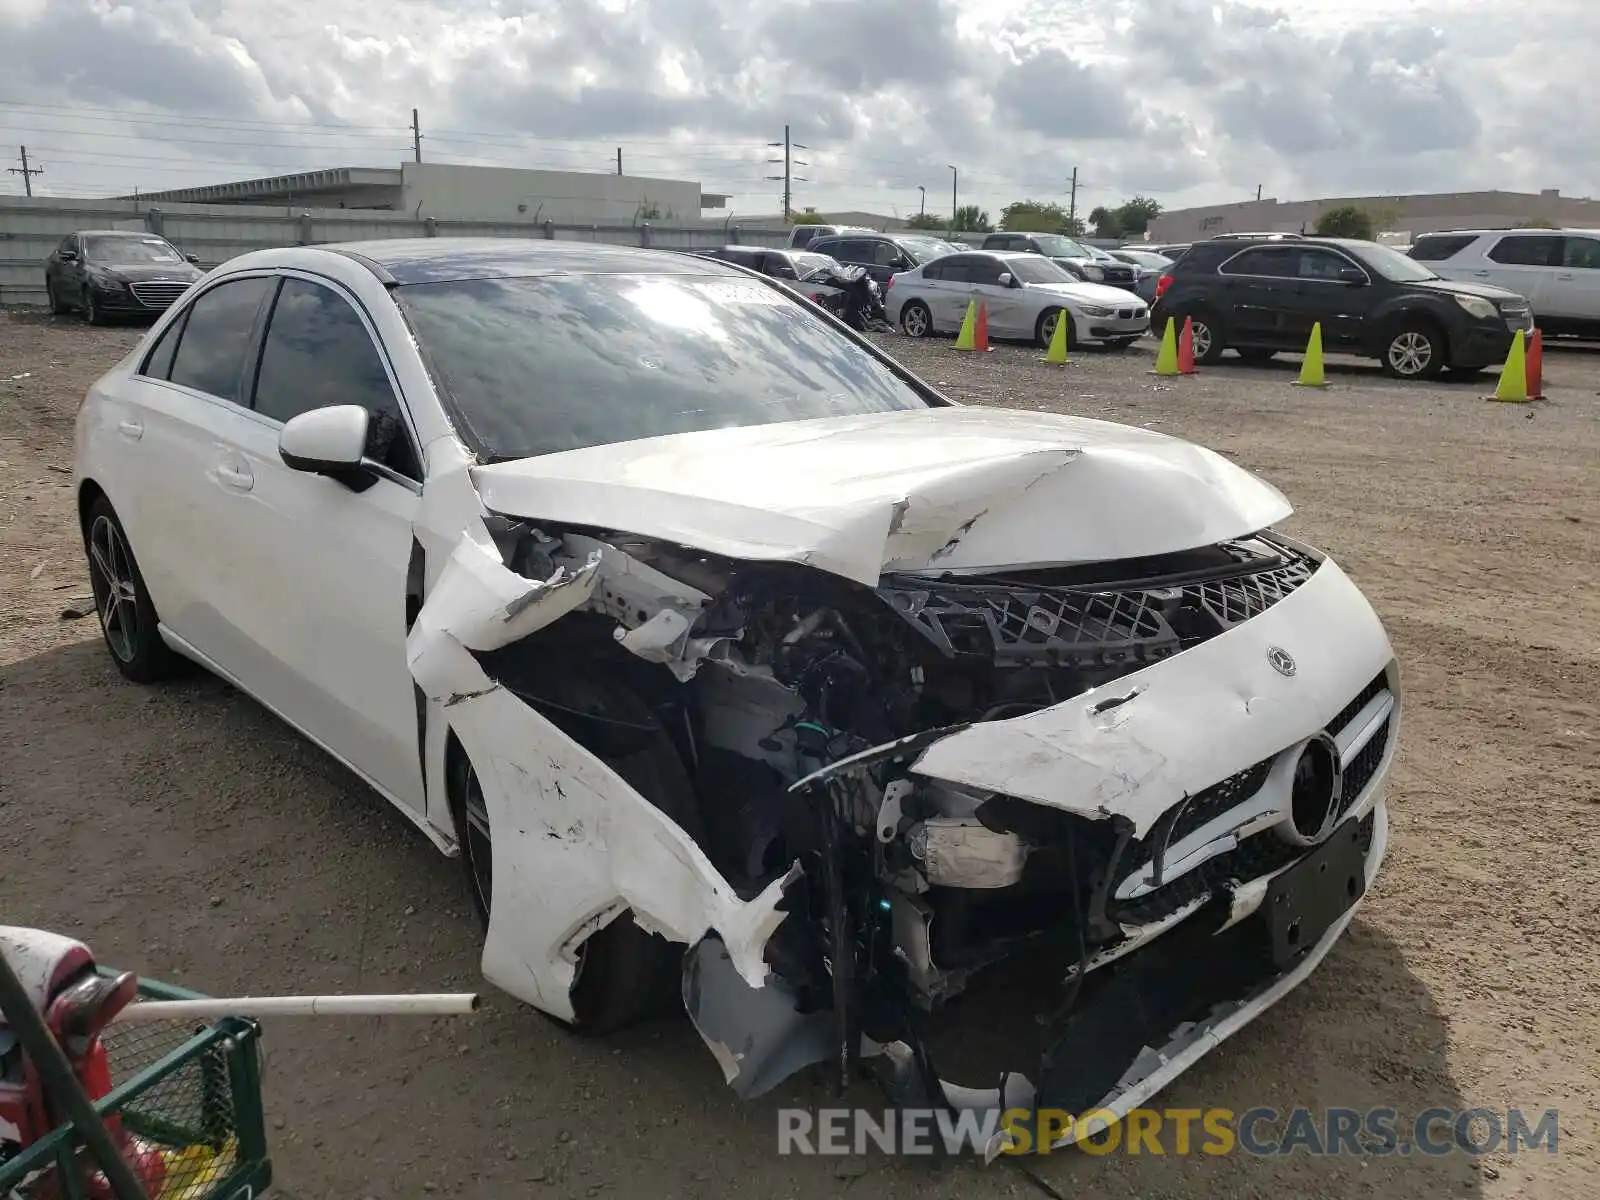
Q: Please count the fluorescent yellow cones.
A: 5